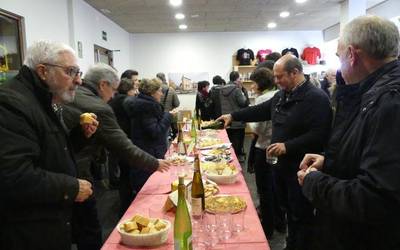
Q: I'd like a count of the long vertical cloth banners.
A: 0